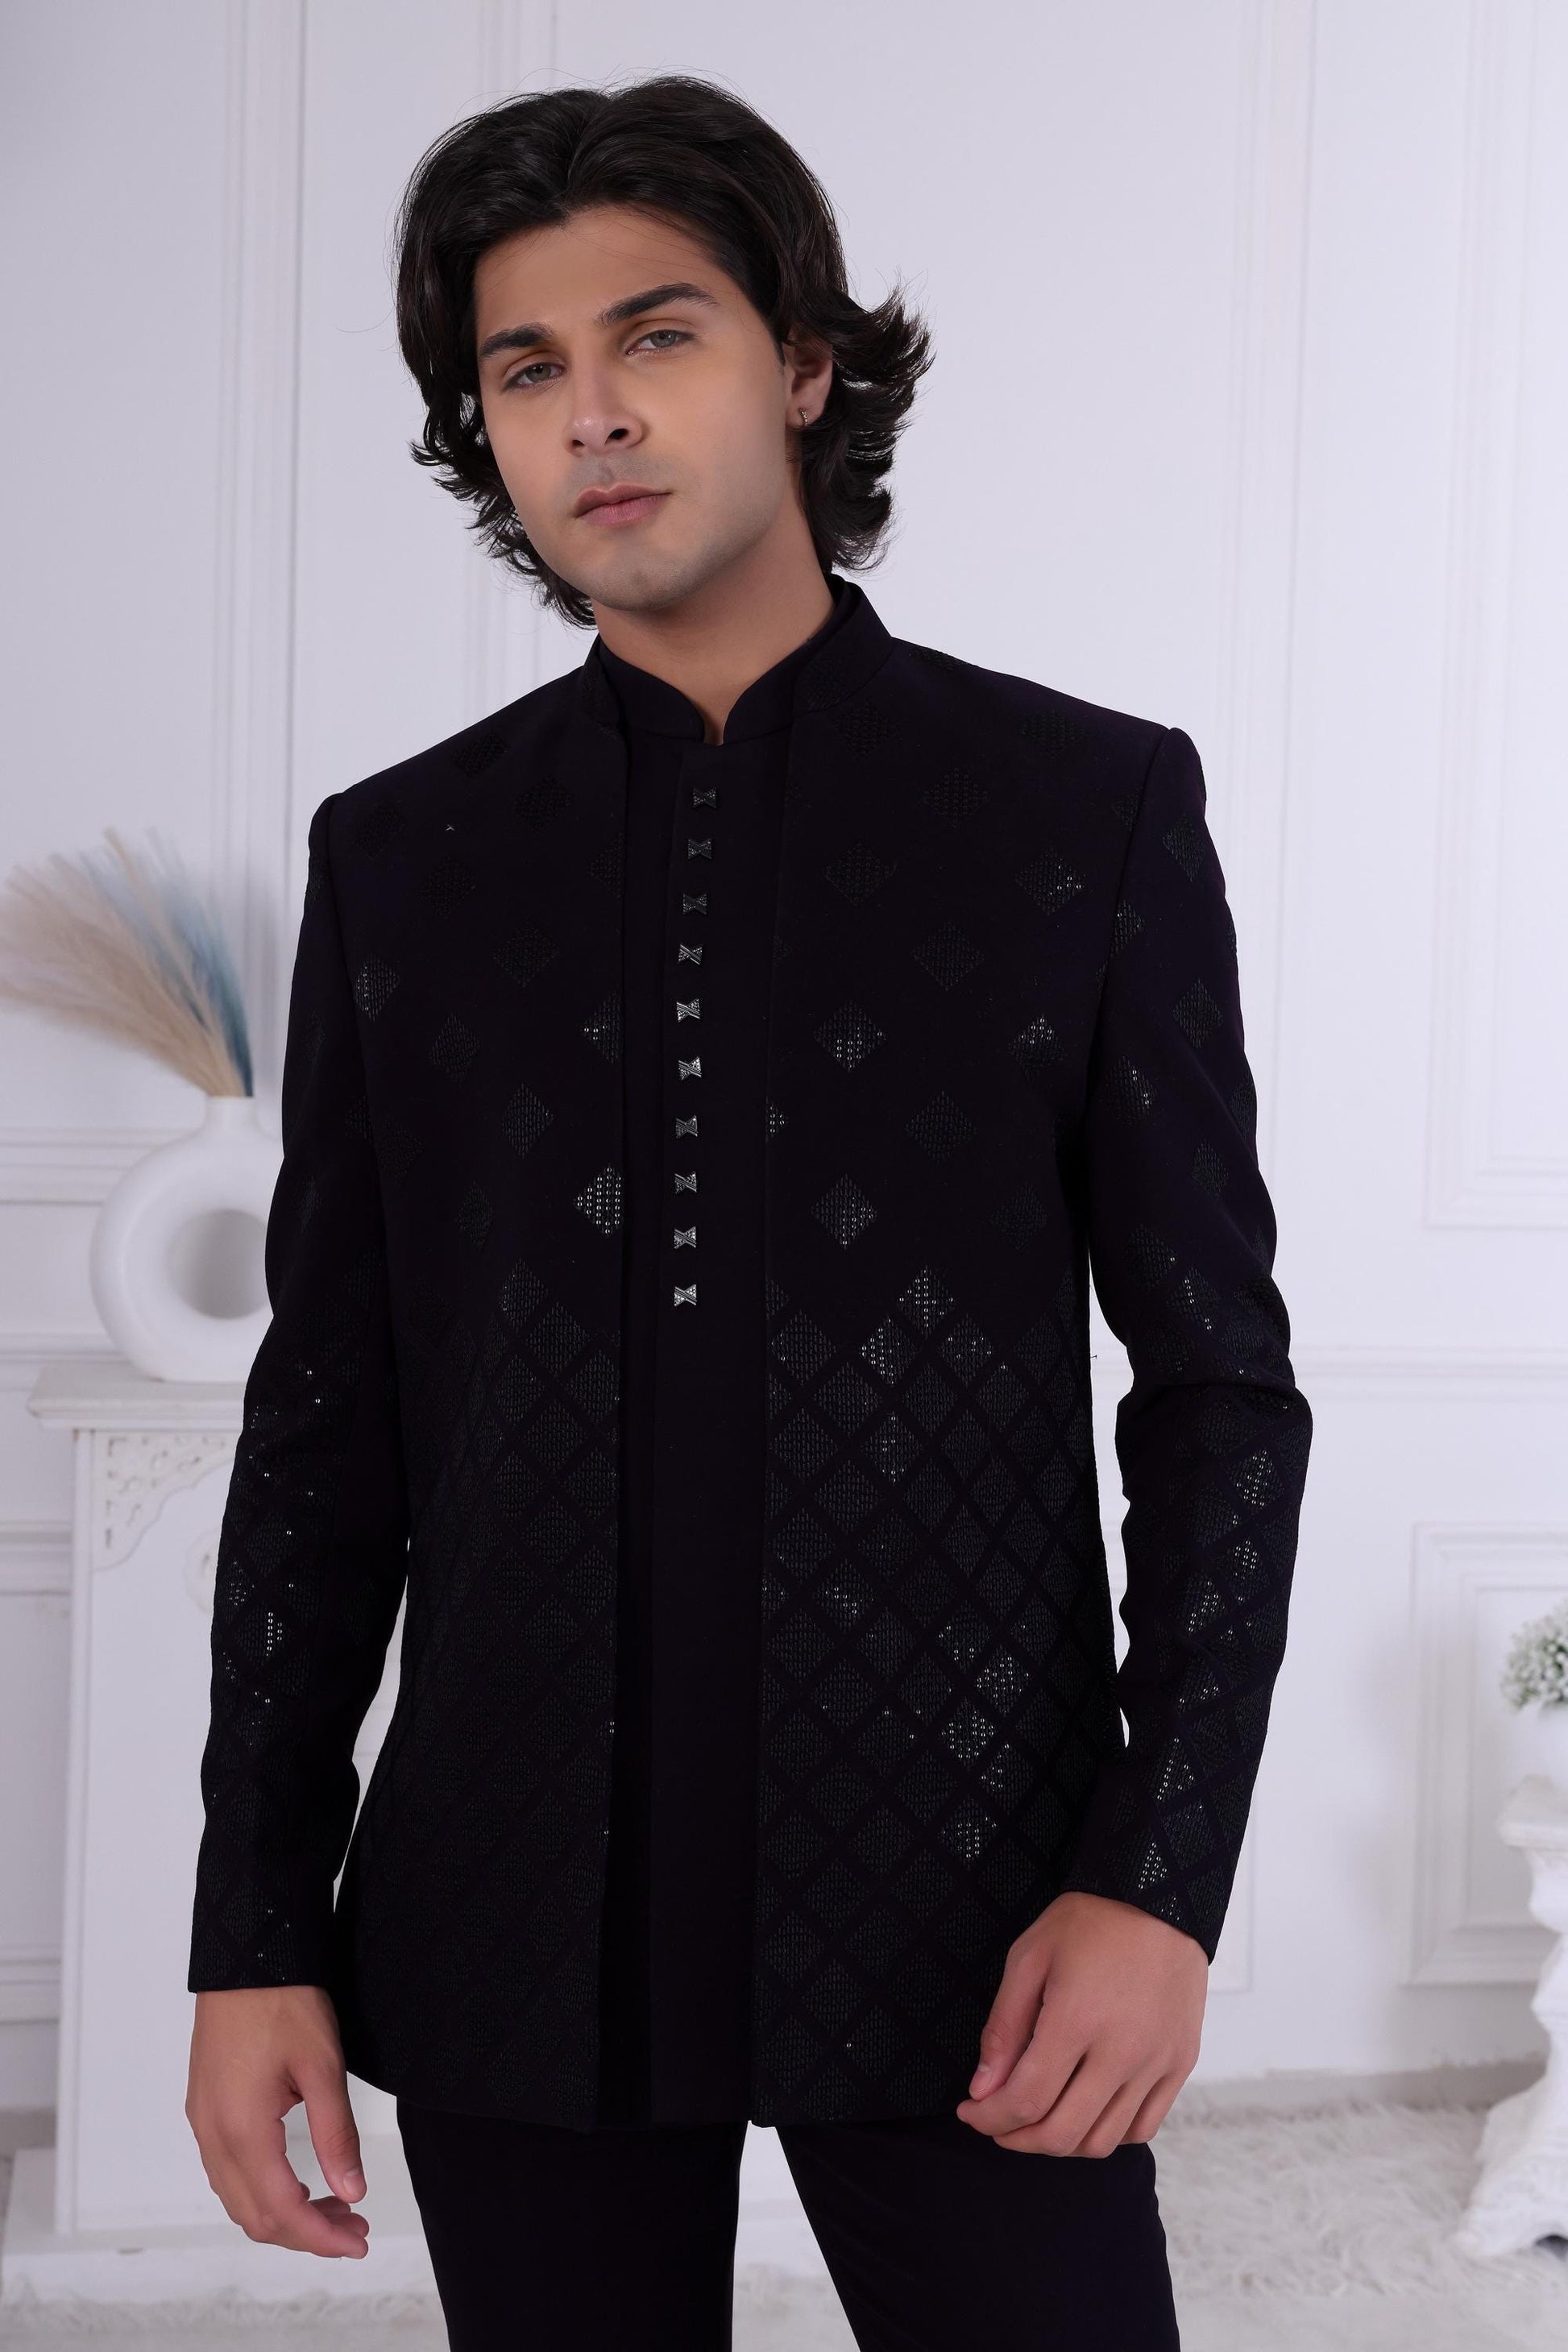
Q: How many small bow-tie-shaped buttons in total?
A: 10